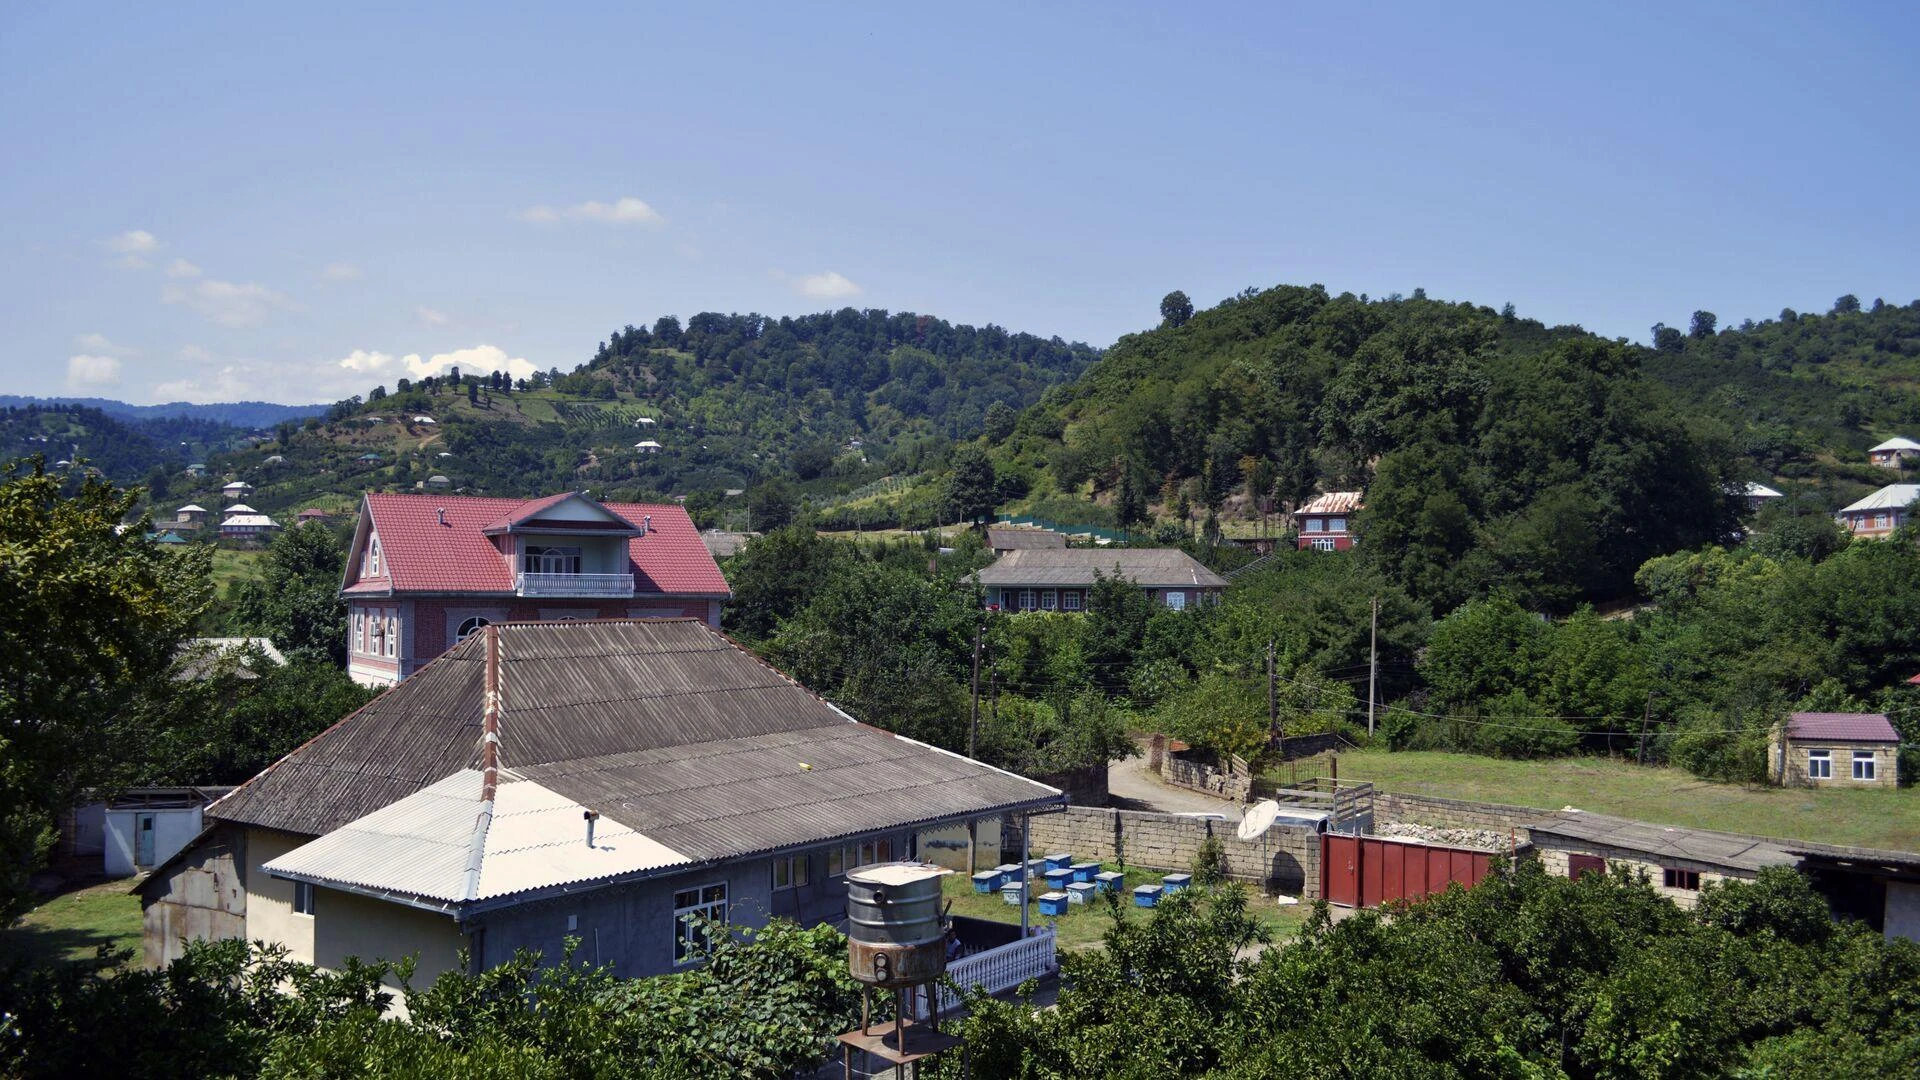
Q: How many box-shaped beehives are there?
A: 12